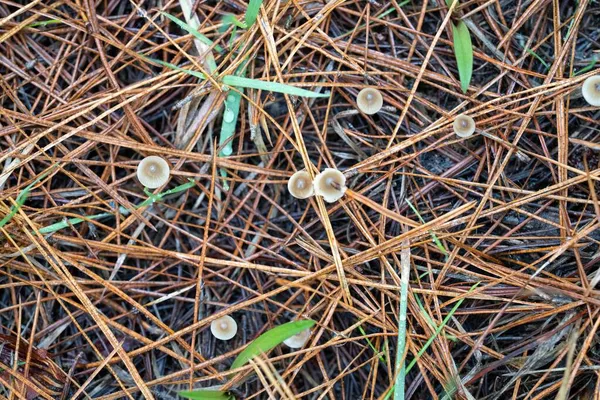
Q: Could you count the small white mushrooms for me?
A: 8